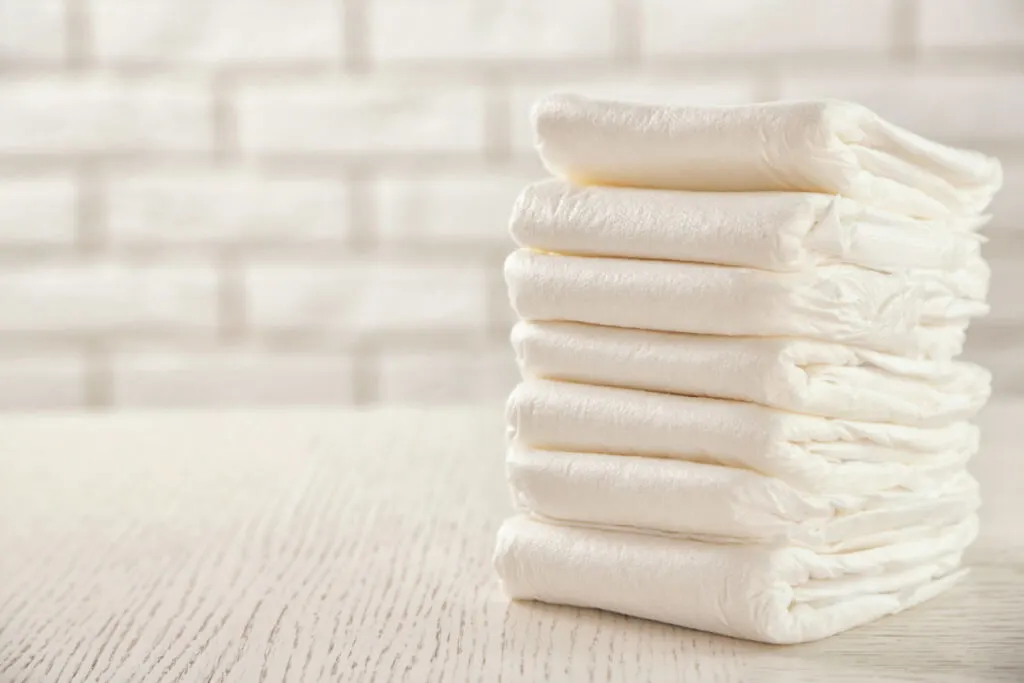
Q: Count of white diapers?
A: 7